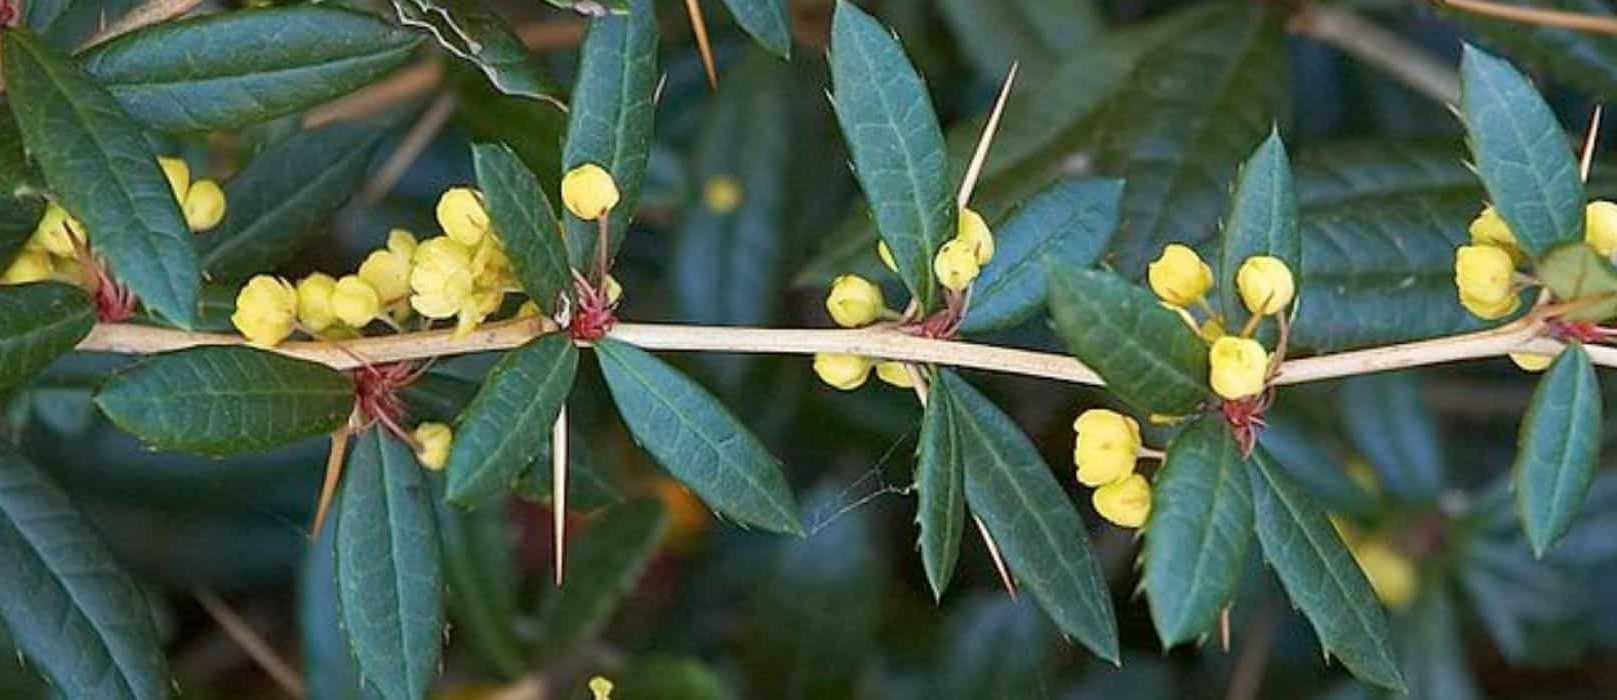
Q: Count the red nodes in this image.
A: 6